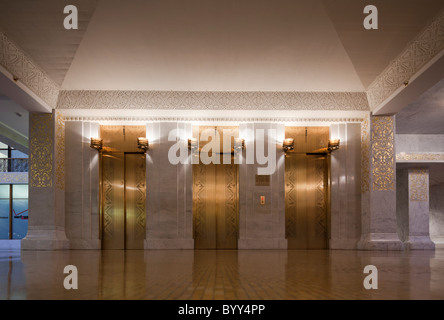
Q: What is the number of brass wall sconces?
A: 6